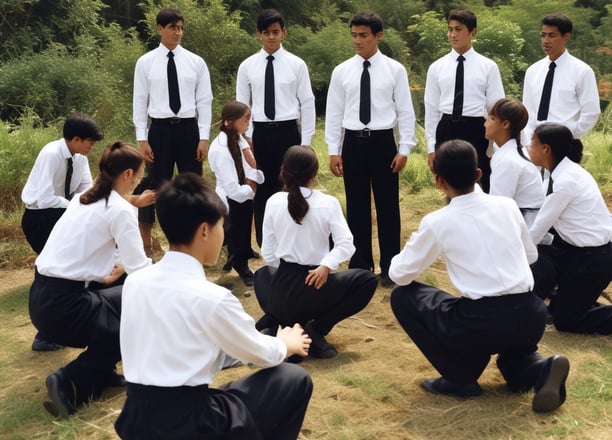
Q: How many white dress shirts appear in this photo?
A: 13